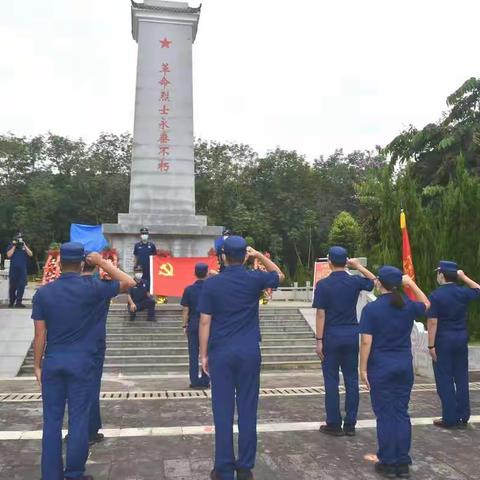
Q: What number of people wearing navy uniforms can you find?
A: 11